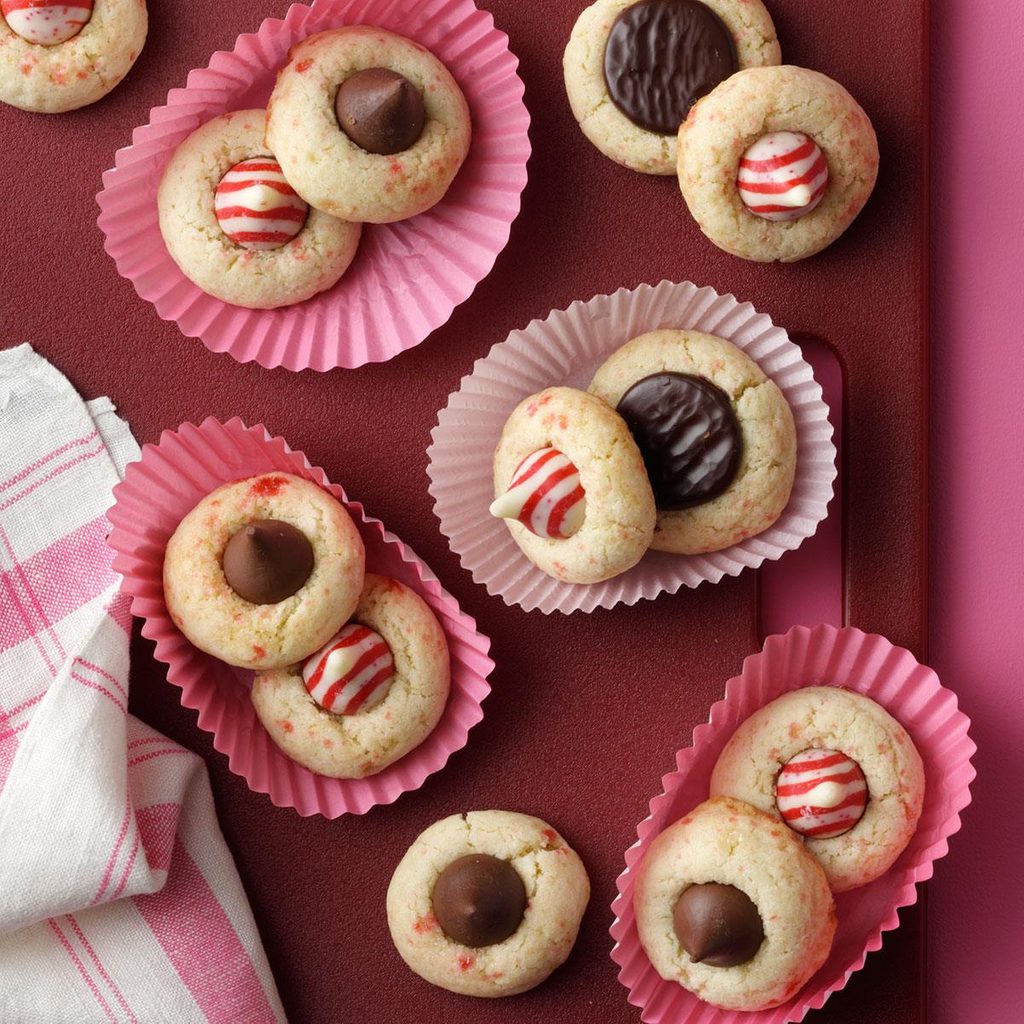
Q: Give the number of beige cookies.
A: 12